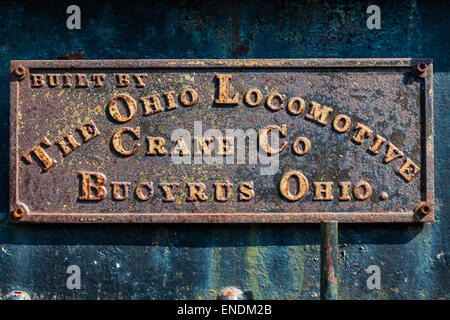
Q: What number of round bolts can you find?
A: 4